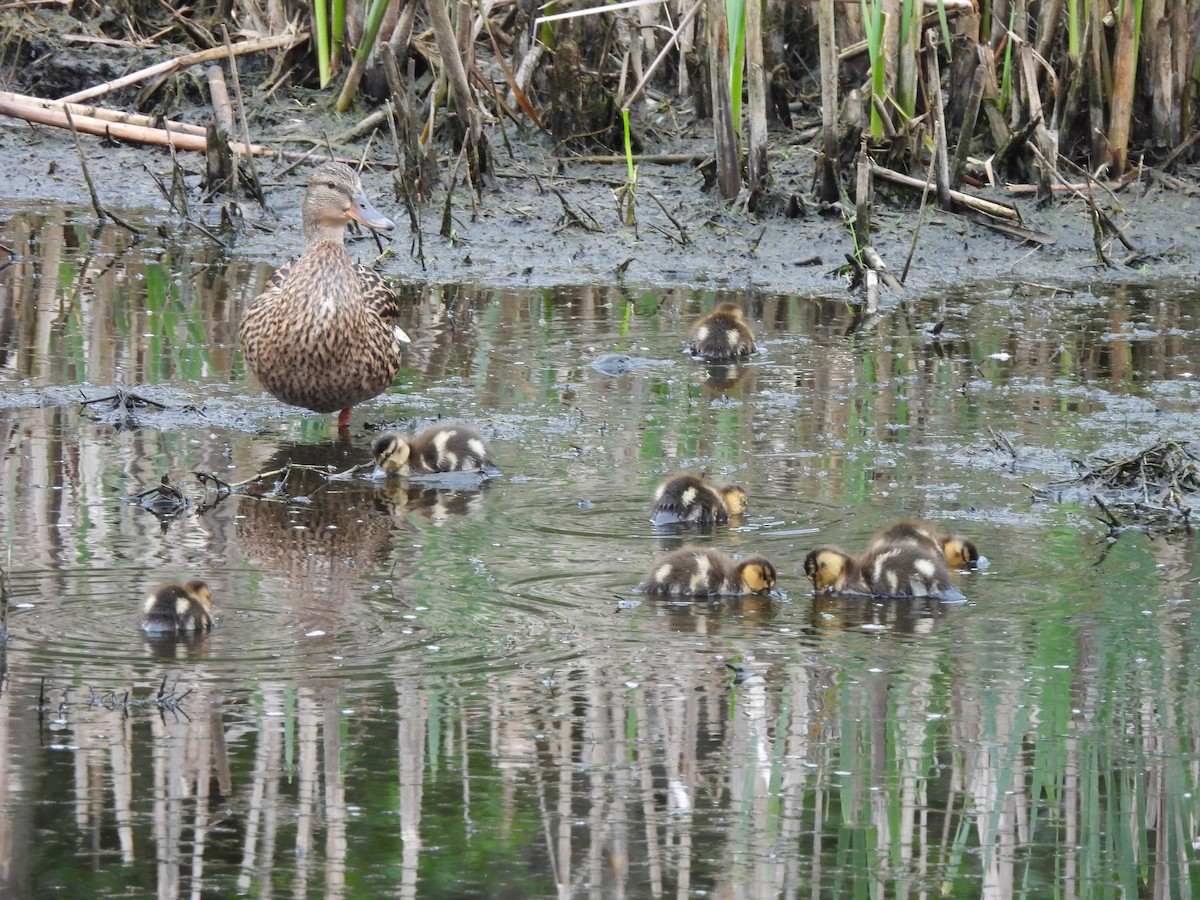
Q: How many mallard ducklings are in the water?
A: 7